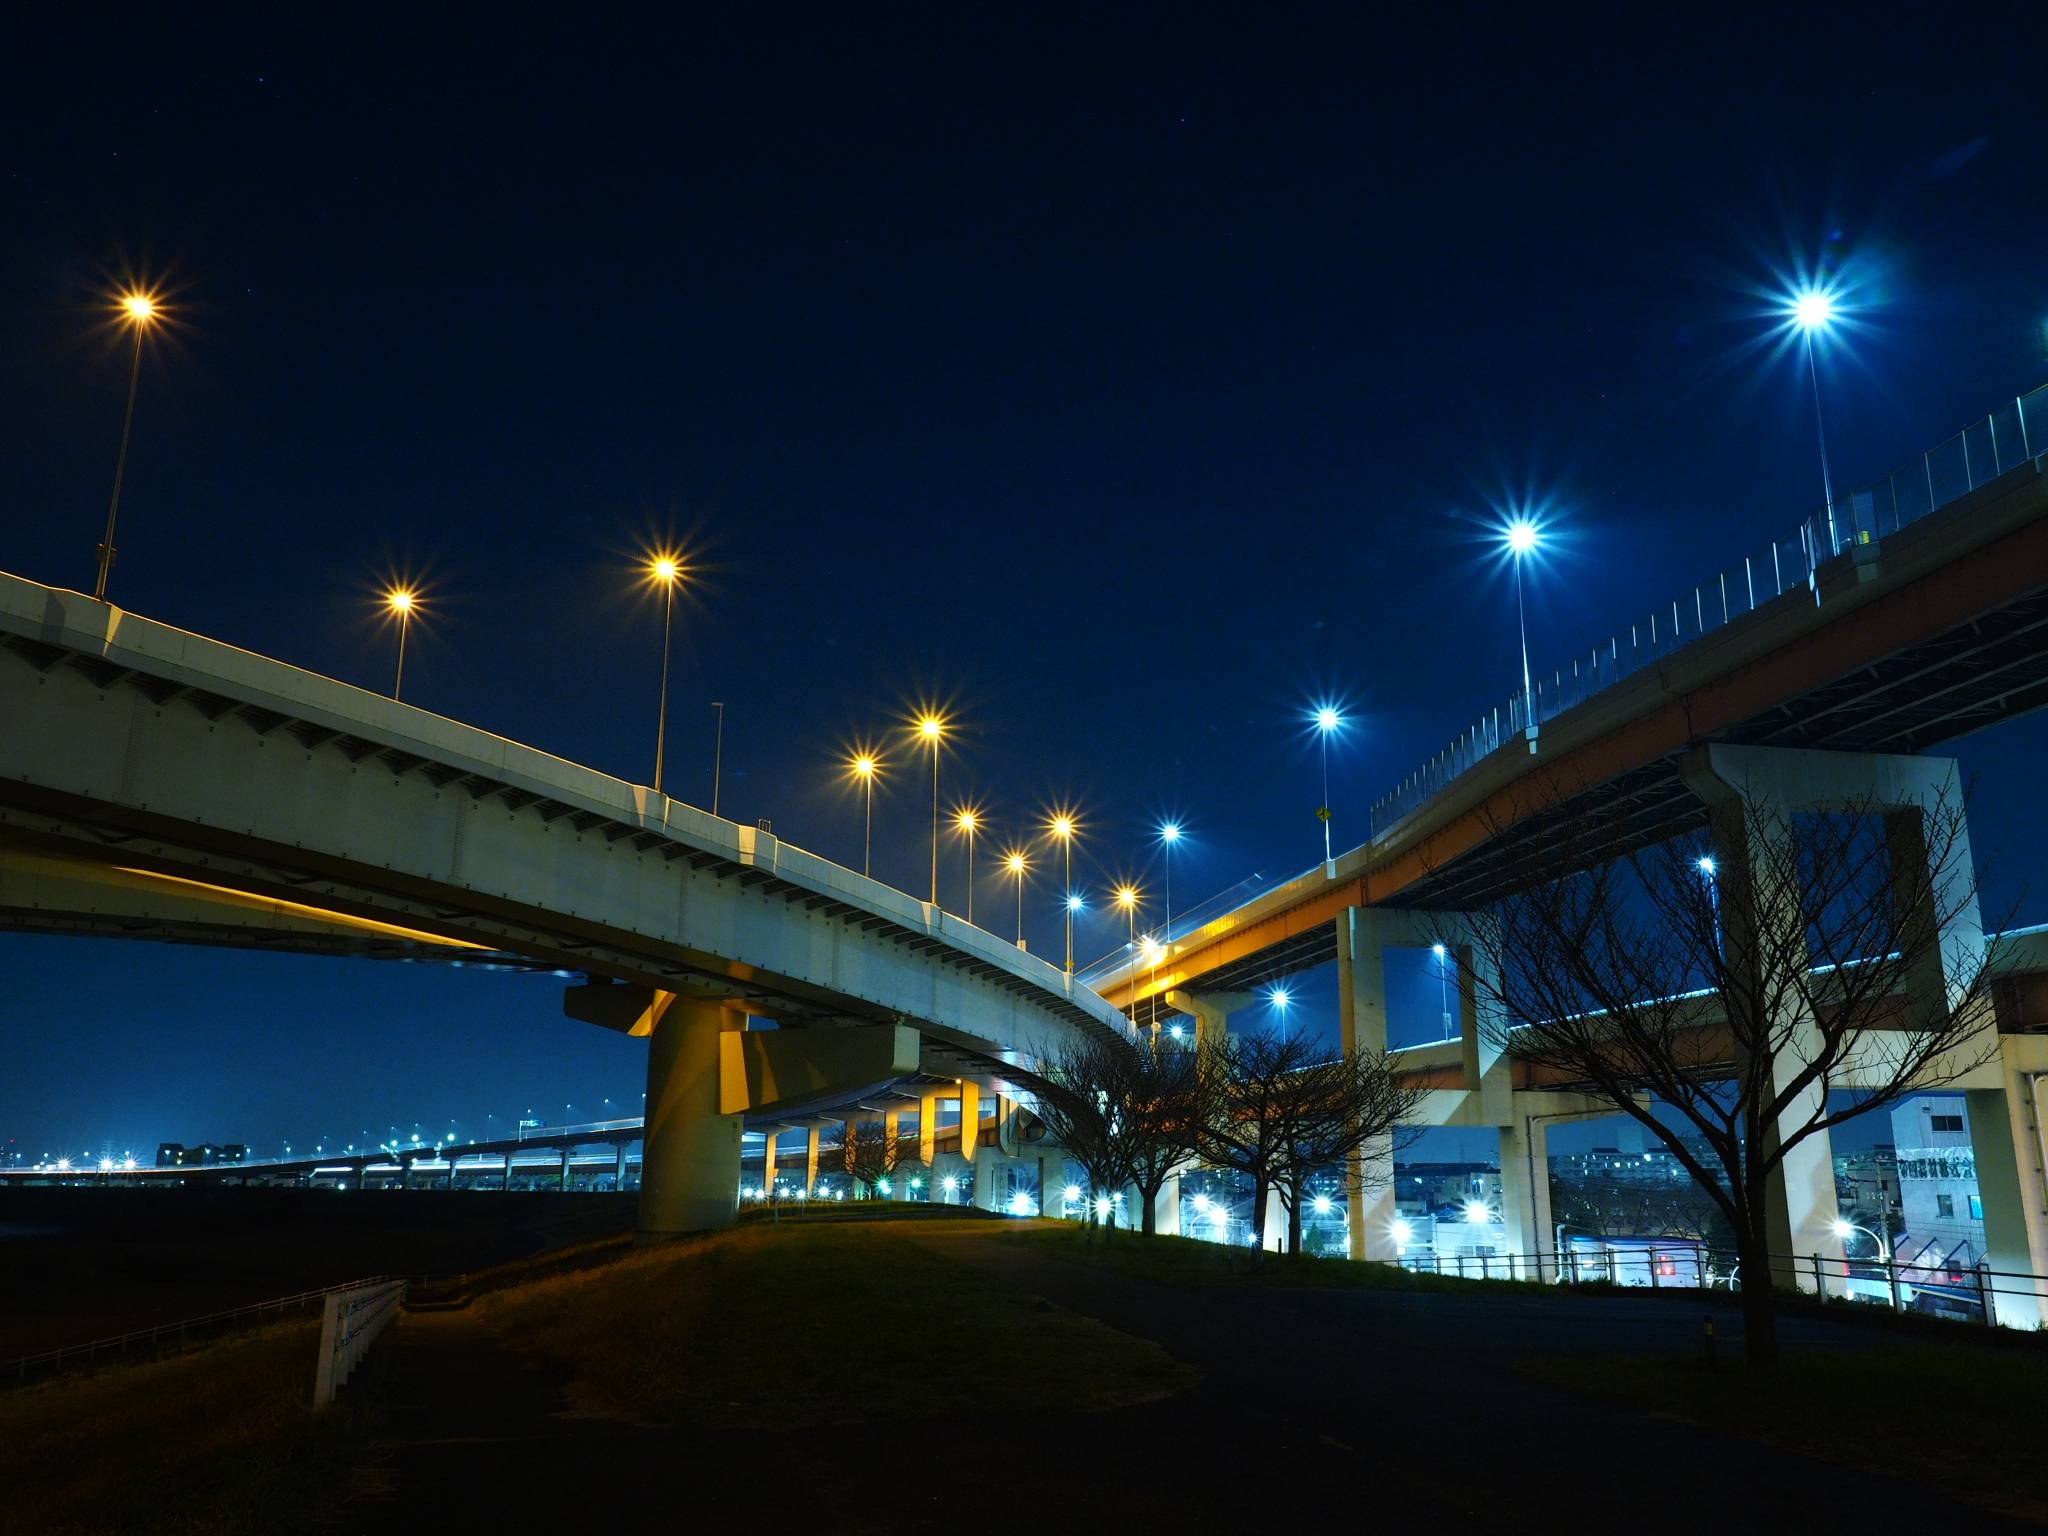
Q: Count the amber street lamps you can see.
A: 10